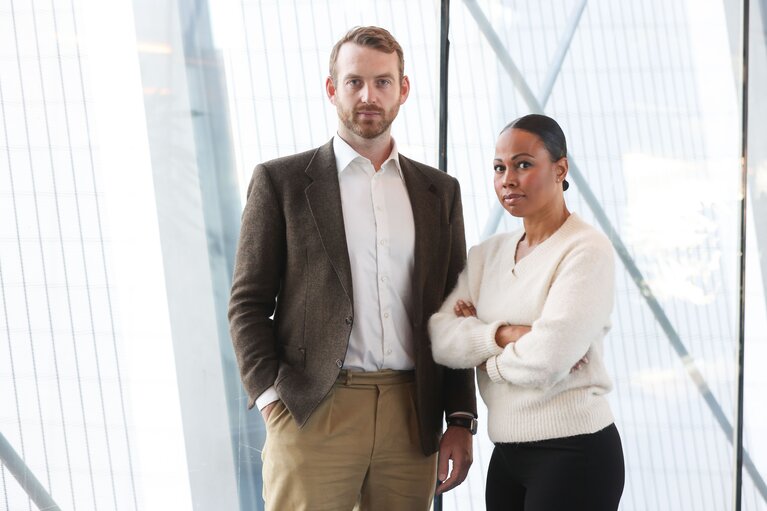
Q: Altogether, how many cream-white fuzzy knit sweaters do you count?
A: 1